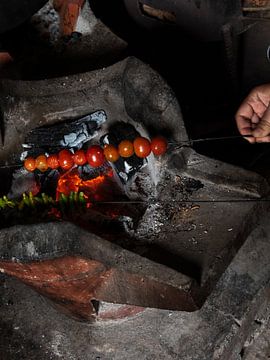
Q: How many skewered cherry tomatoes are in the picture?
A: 10